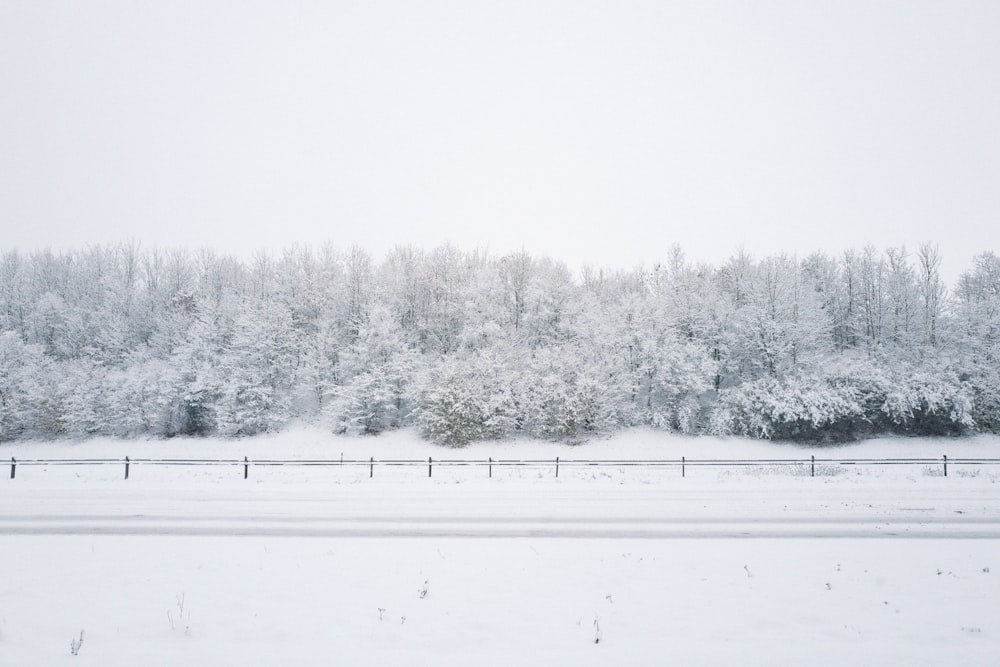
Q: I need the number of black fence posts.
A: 10